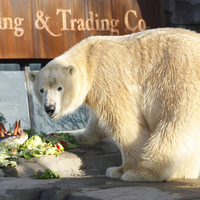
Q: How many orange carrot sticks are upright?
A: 4